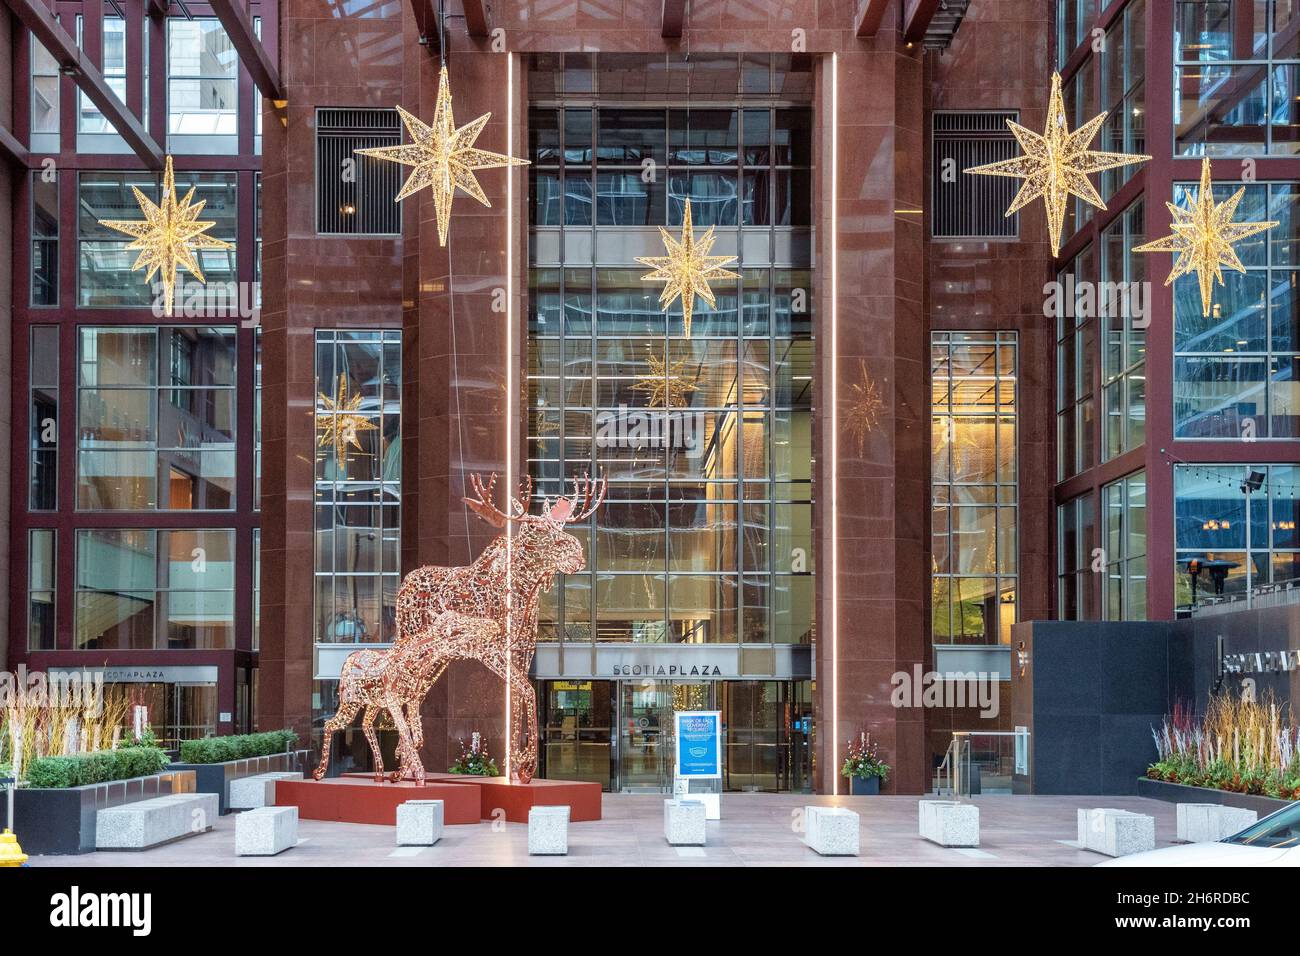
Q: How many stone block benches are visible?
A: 10